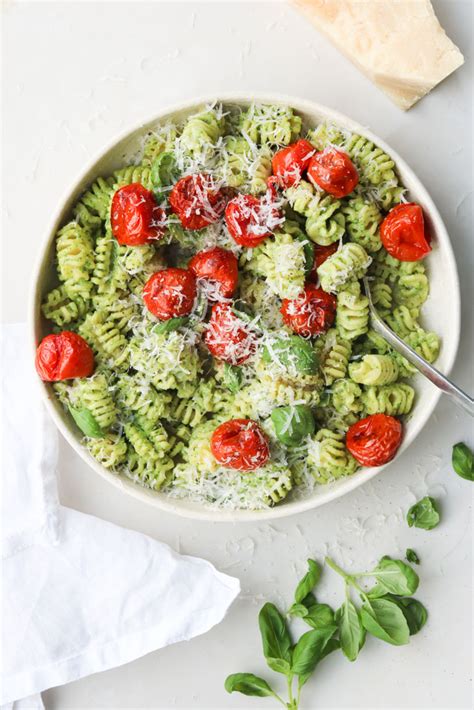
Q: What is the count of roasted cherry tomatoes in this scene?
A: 14